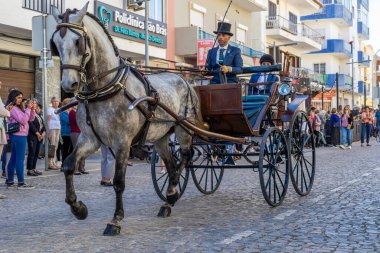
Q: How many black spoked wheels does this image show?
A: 4